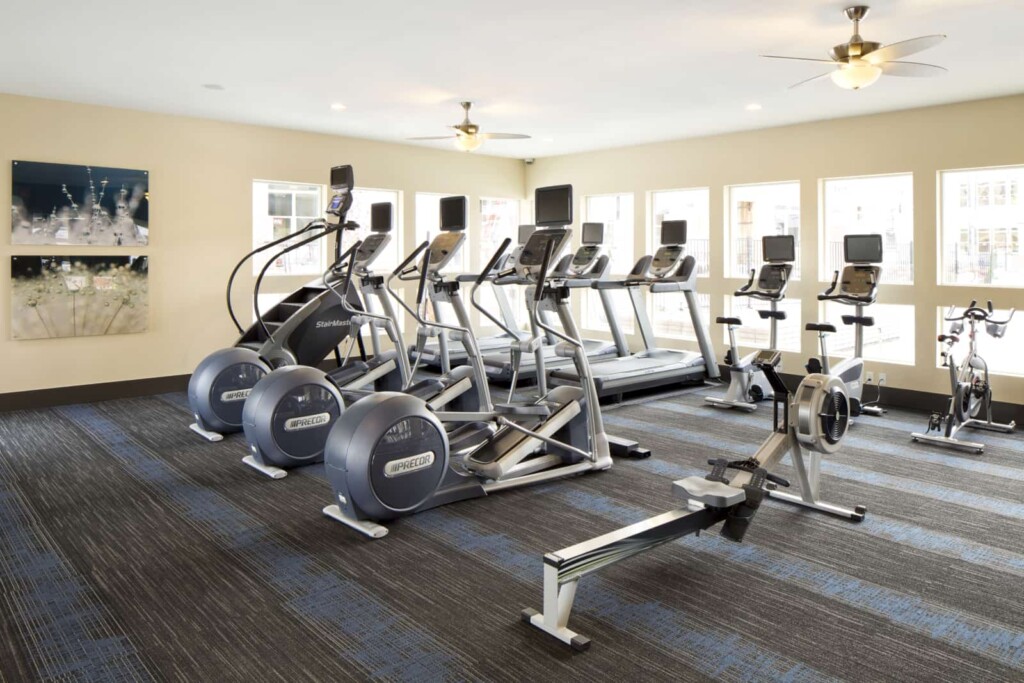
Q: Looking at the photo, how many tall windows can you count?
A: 9